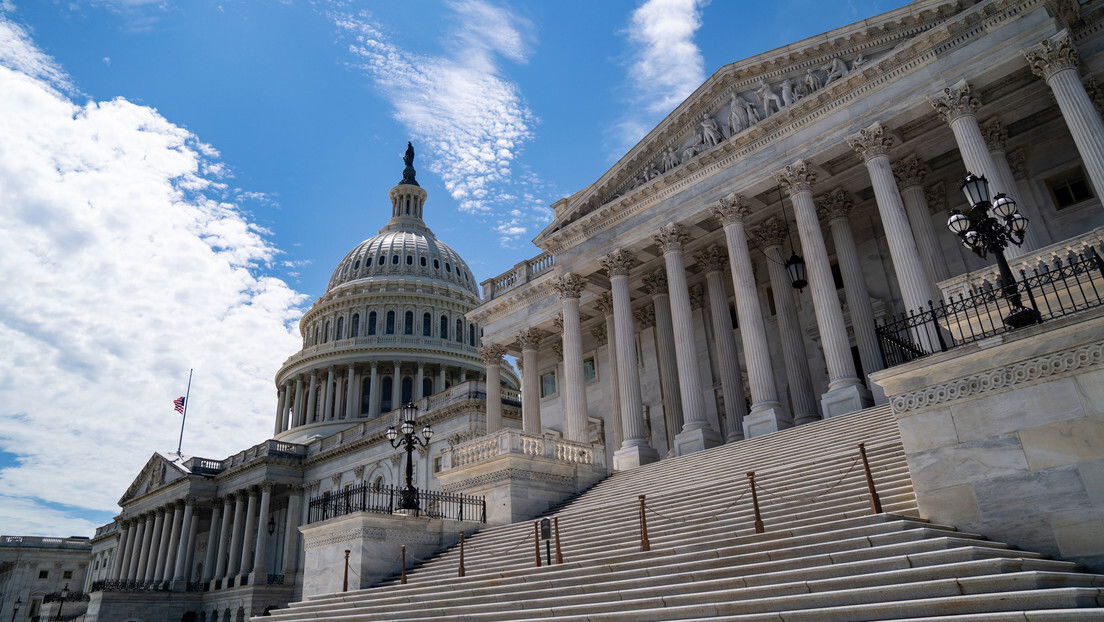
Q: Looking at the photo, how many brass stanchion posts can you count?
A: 8